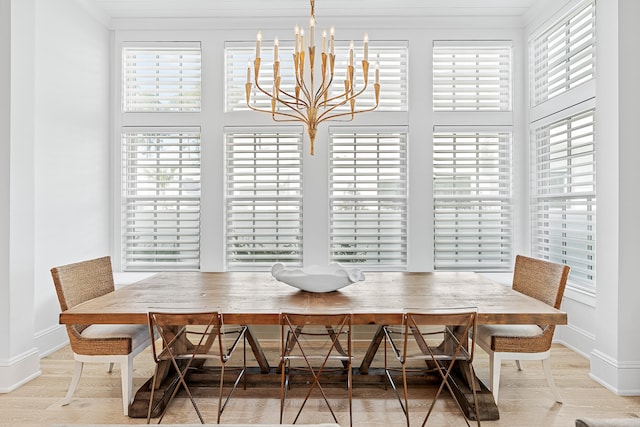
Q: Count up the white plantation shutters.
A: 10